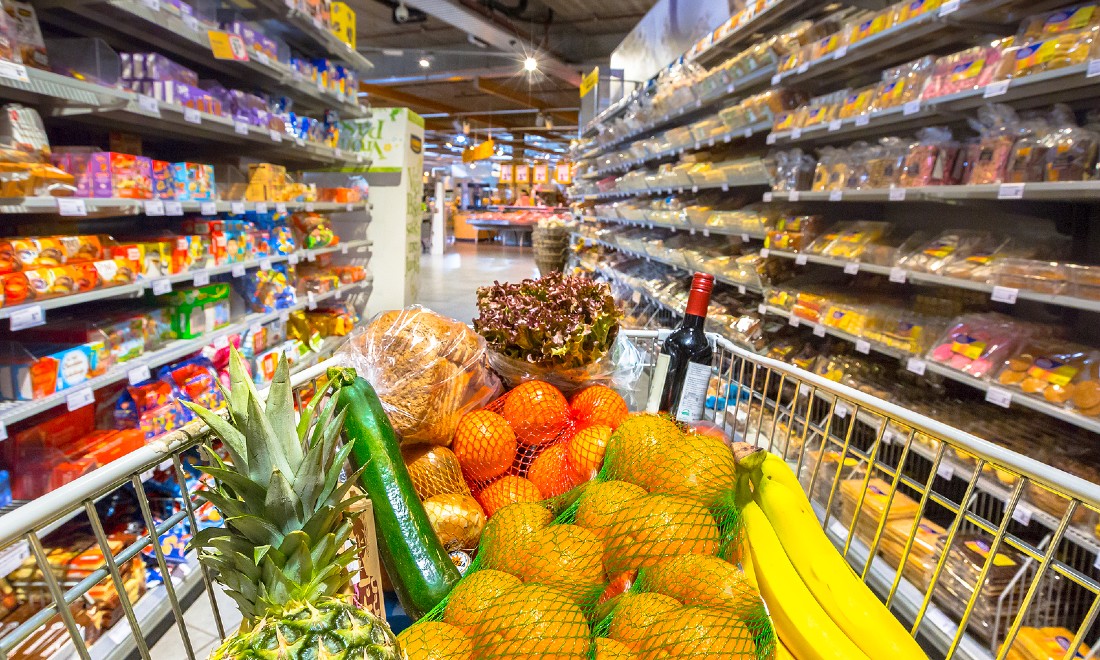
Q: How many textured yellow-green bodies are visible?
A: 1